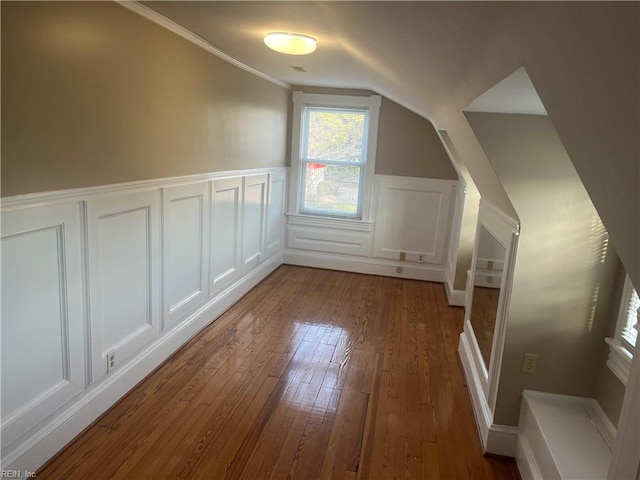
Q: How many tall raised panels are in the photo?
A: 7